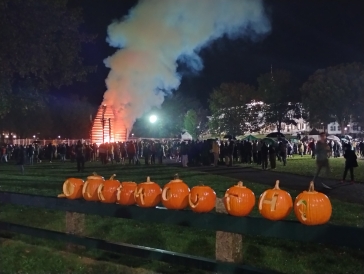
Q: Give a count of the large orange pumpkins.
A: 10